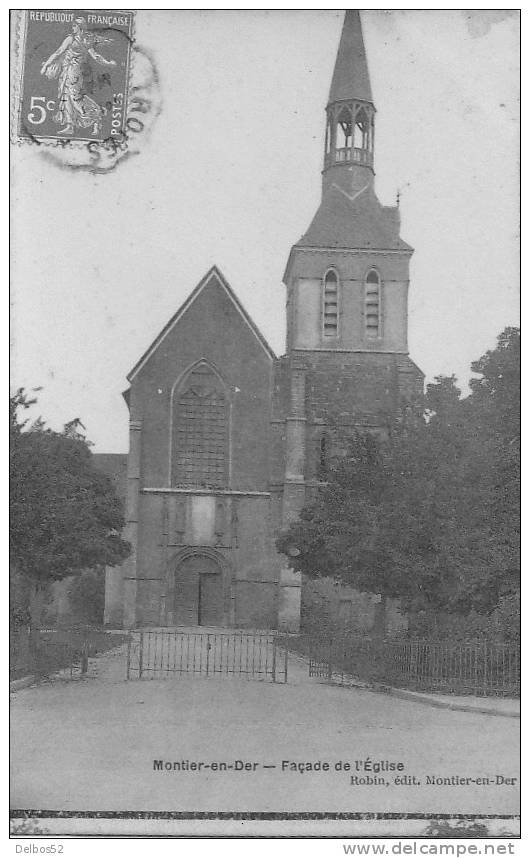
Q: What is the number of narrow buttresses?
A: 2